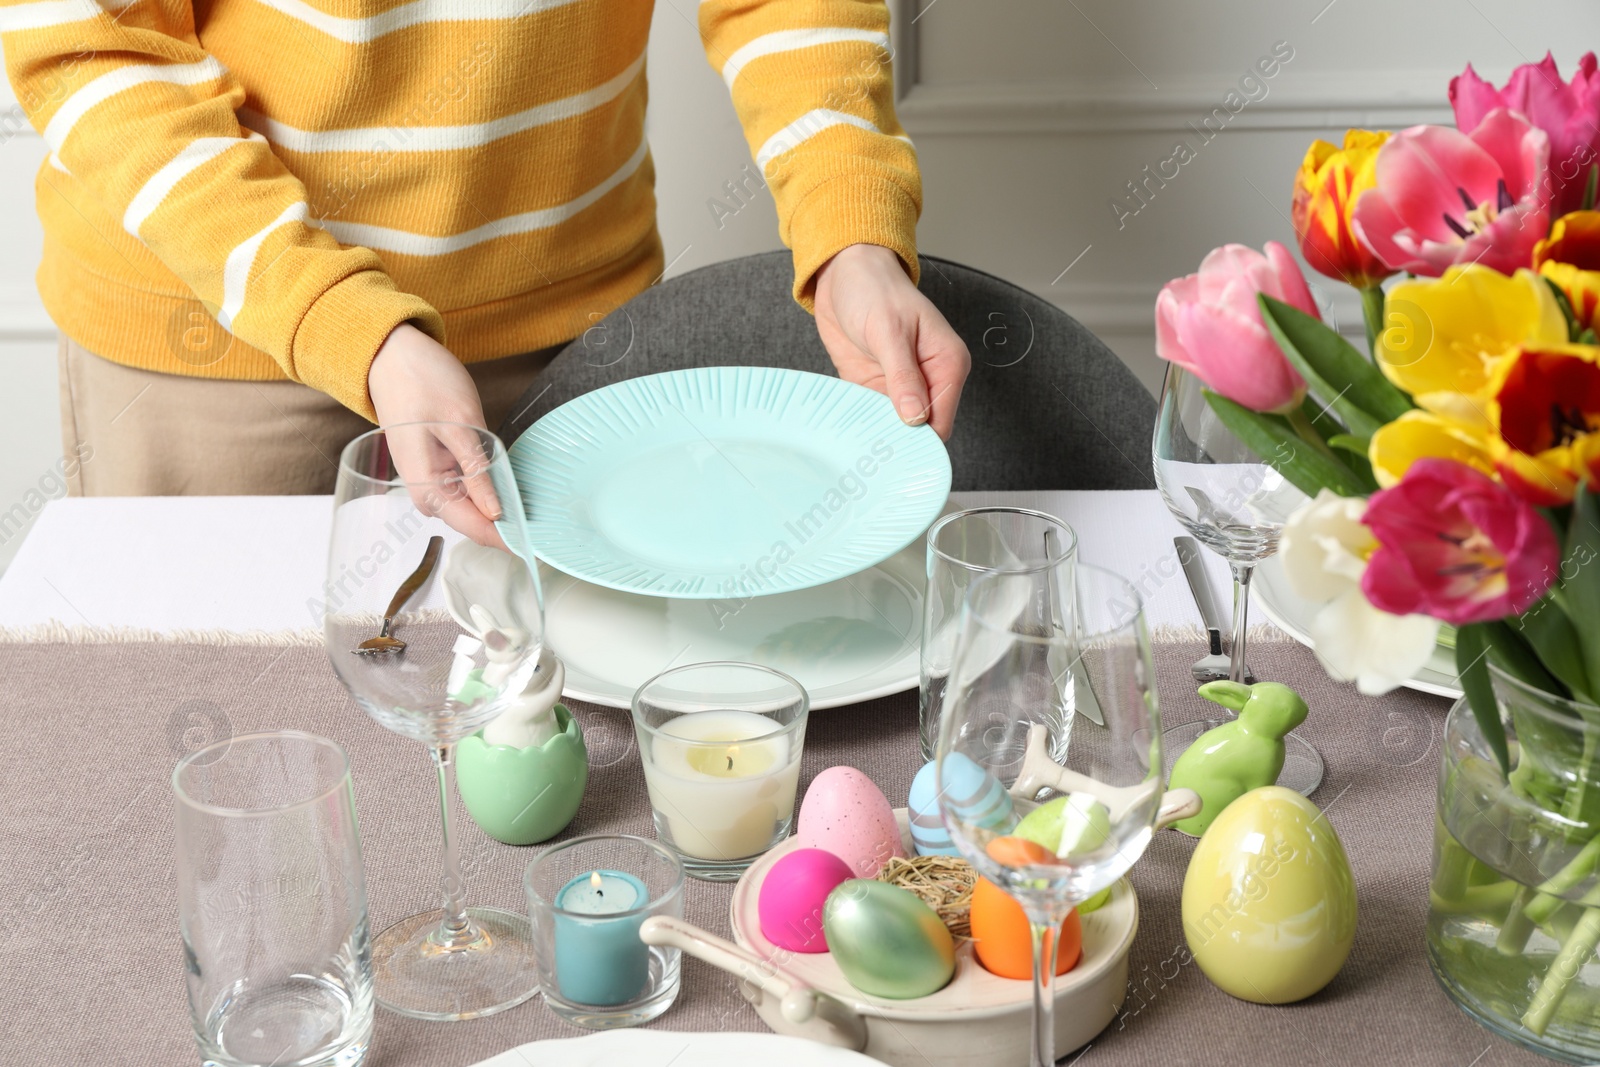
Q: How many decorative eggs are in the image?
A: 7